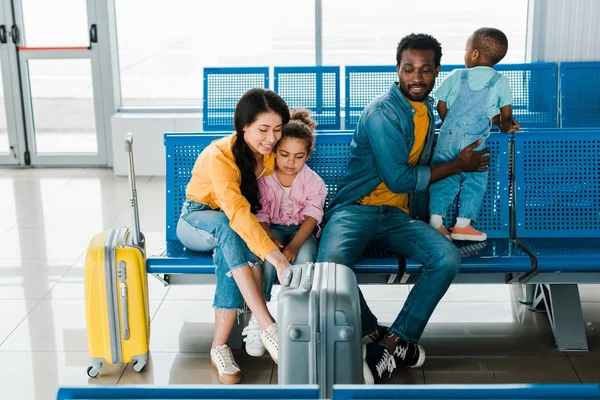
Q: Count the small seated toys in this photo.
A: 0